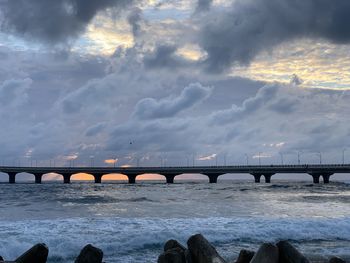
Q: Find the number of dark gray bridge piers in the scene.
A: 11